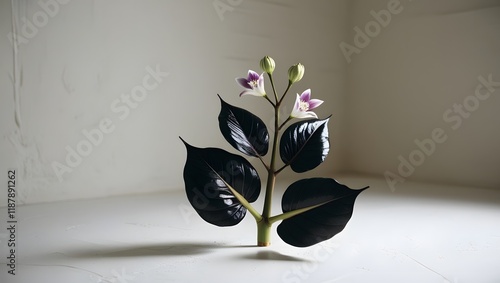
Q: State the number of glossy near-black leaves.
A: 4